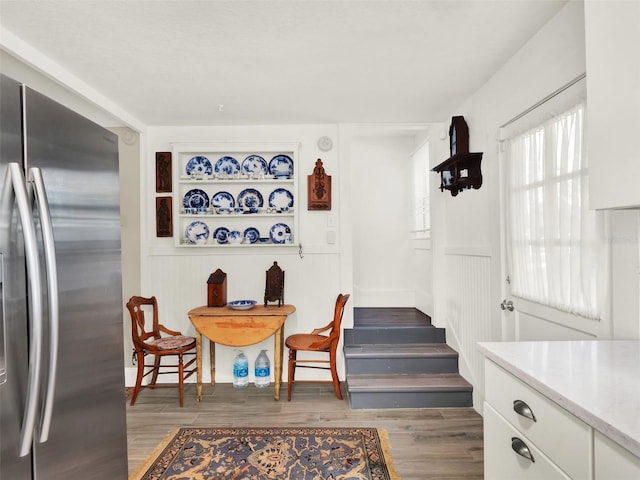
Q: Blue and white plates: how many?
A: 13